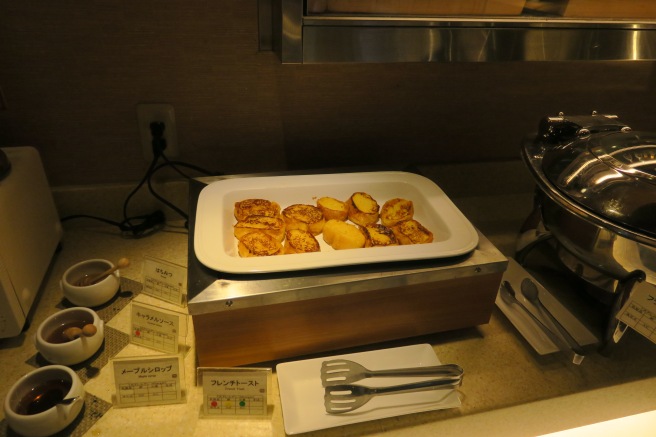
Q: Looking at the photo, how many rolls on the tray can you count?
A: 11